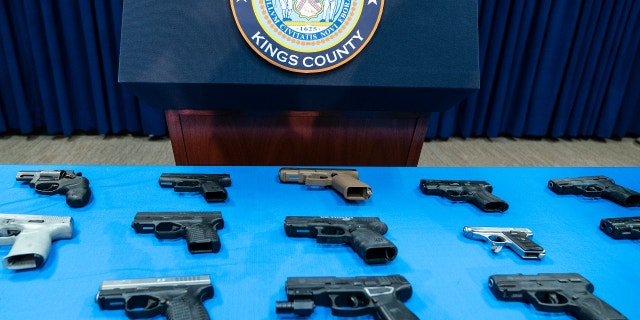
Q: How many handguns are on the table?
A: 13